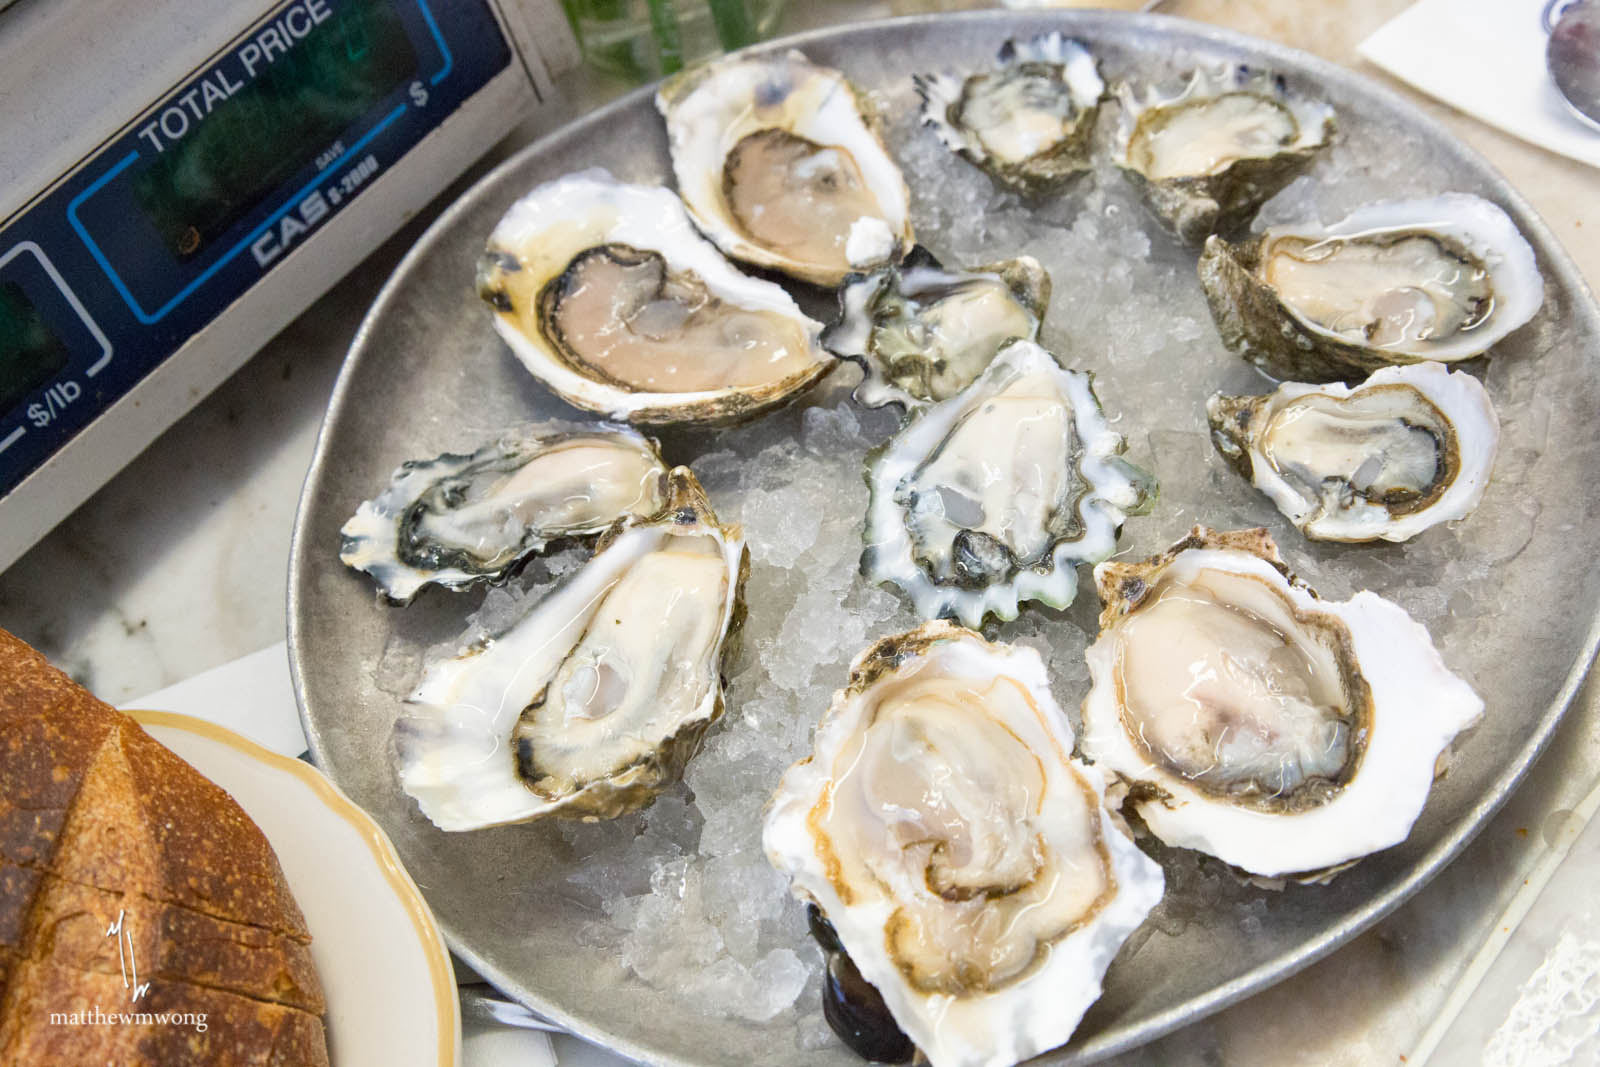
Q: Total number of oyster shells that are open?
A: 12